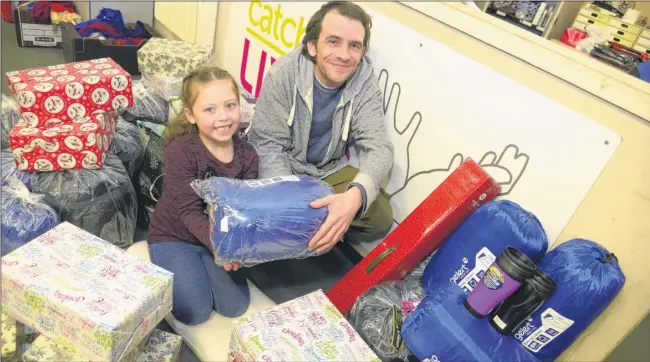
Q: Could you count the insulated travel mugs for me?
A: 2